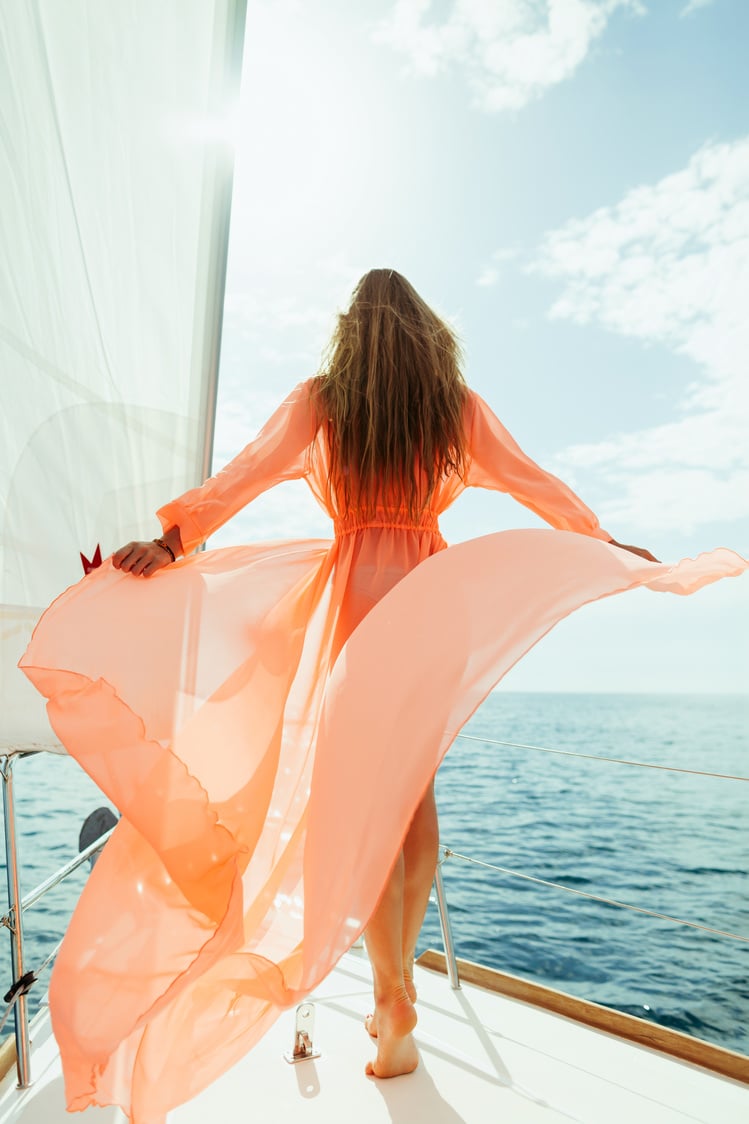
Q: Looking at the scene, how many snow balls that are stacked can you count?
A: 0